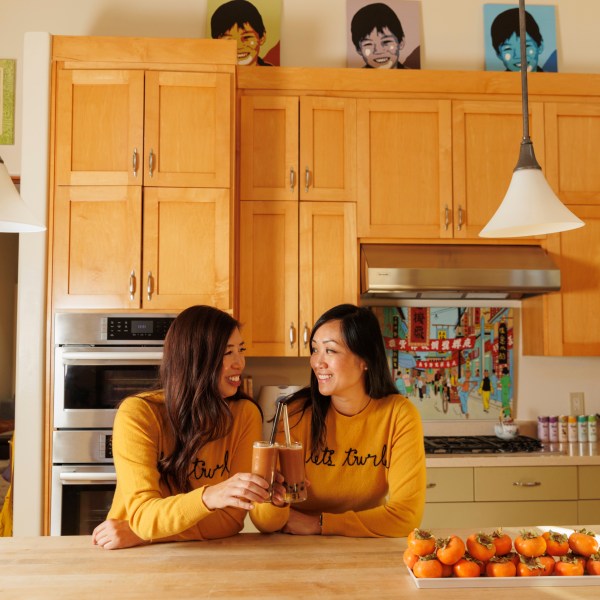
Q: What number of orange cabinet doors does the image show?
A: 12